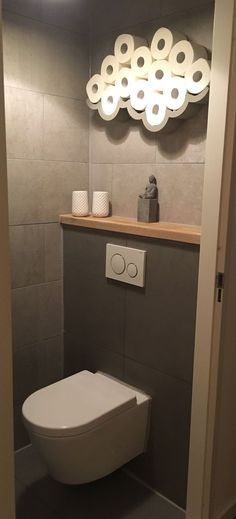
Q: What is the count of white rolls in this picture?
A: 13